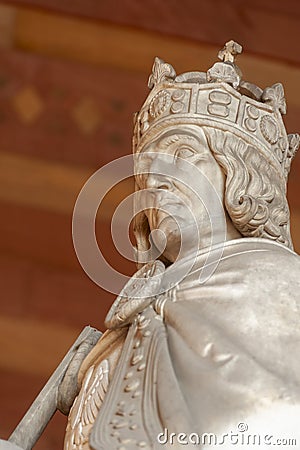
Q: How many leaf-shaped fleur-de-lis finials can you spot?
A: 2